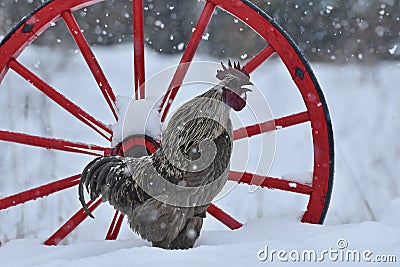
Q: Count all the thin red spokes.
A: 12